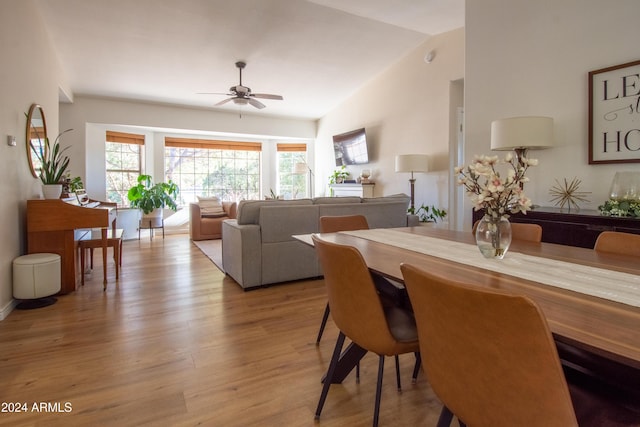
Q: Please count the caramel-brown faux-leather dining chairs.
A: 5